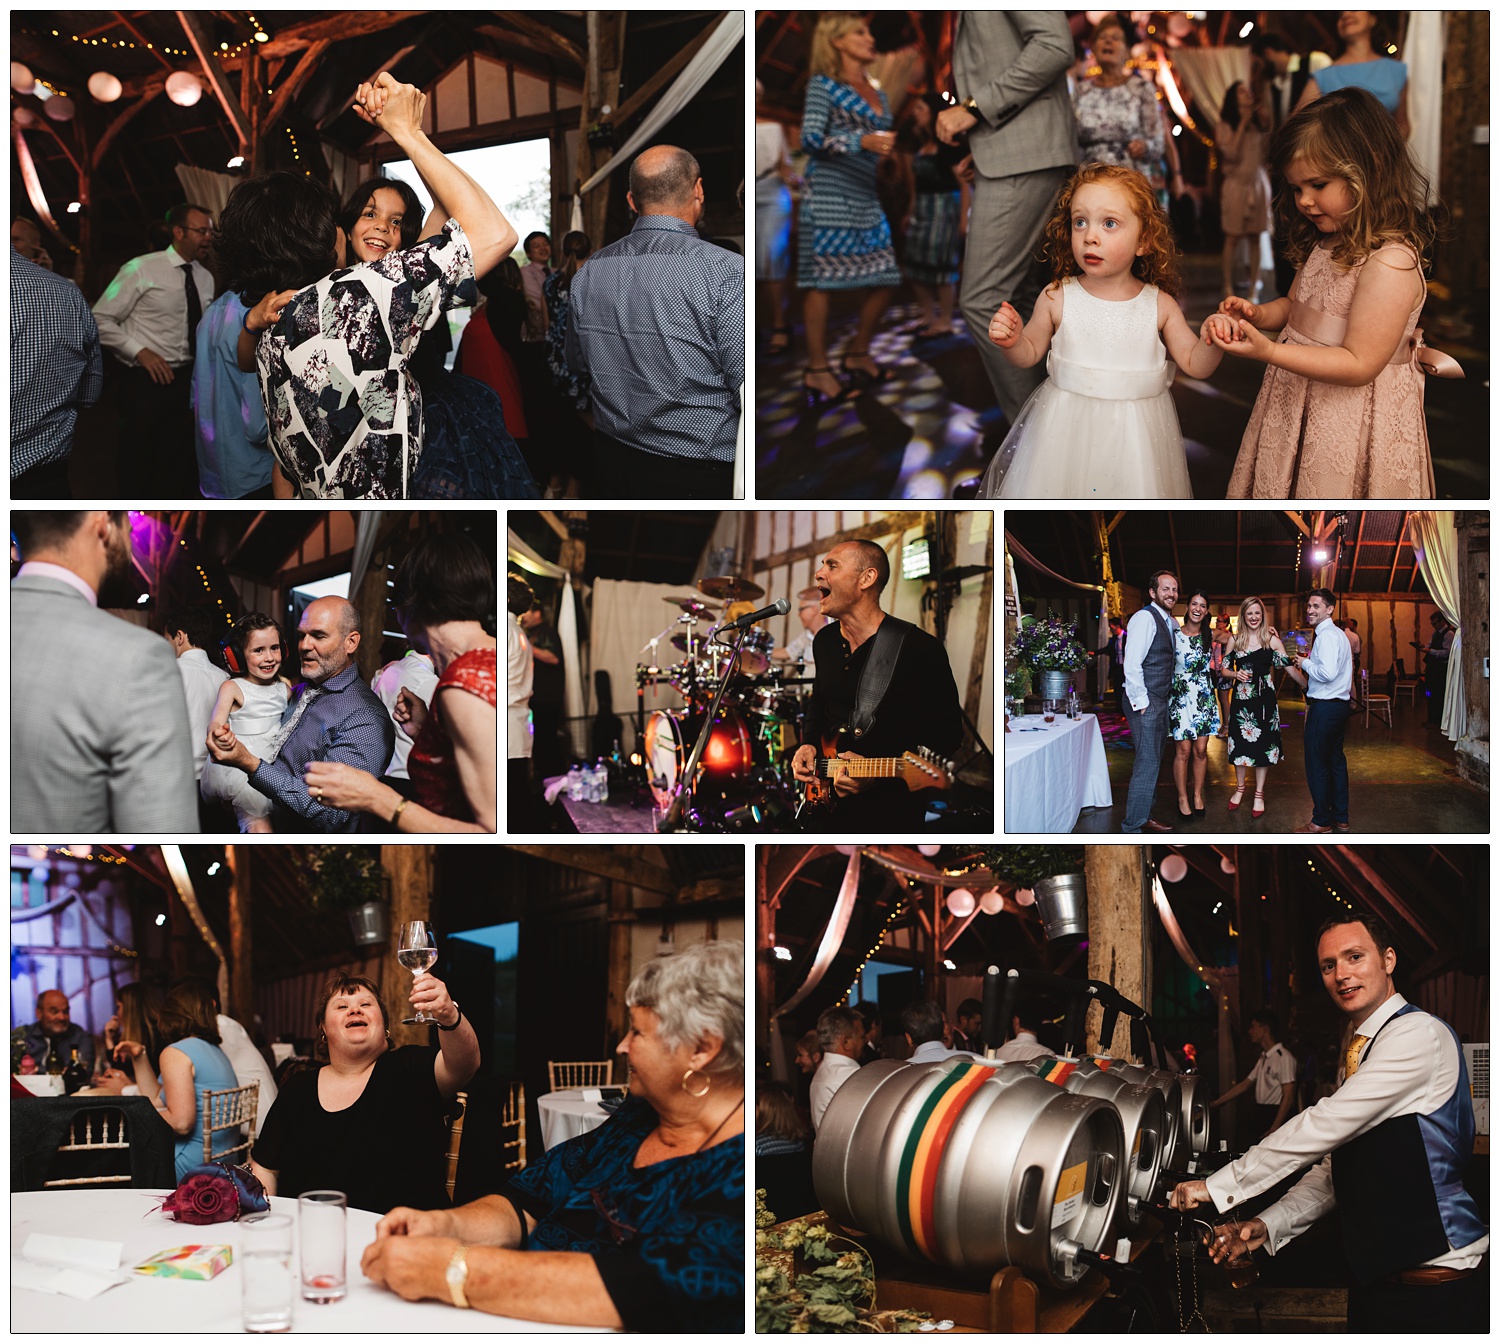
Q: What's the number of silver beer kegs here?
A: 4